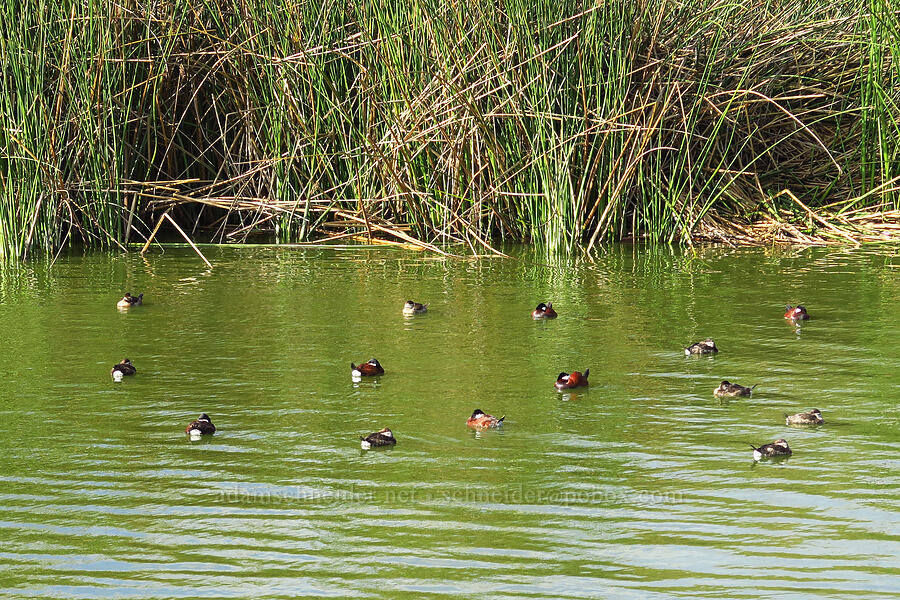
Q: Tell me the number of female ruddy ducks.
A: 8